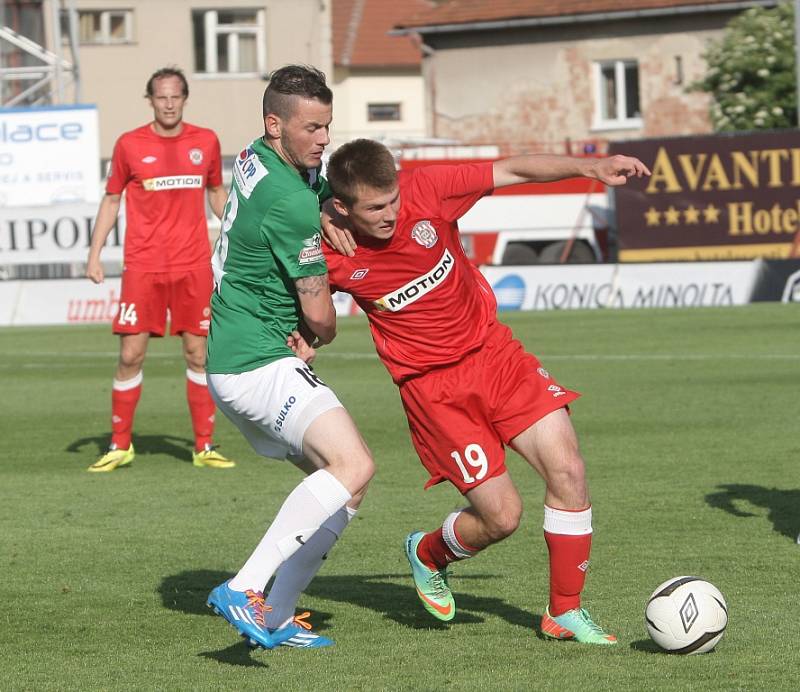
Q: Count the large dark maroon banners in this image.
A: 1